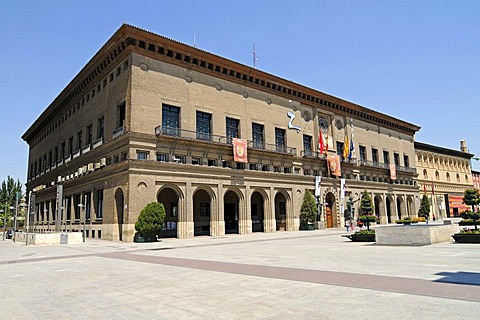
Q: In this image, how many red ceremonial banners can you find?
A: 3